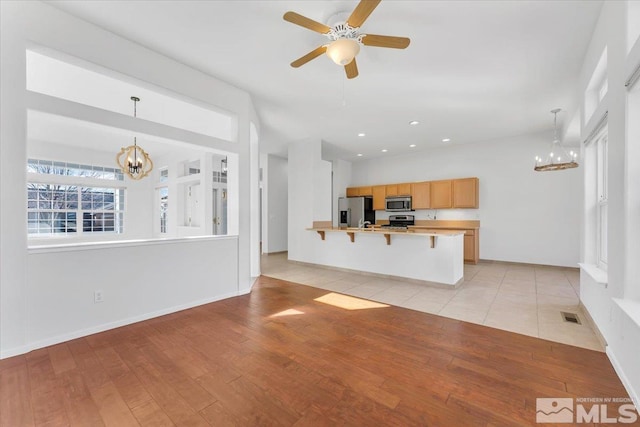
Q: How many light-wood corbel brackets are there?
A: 4